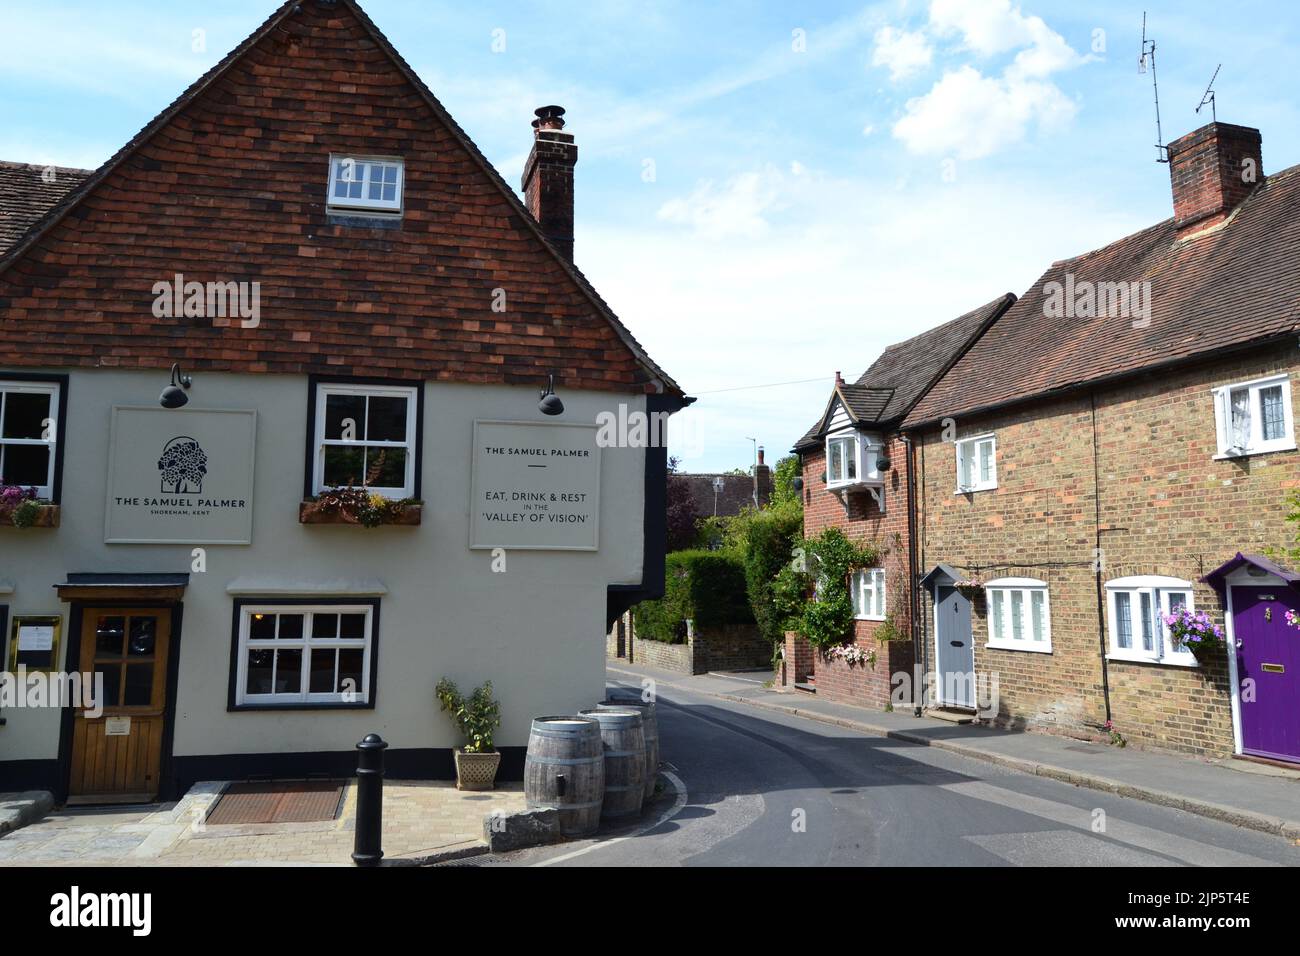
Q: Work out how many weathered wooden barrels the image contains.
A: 3